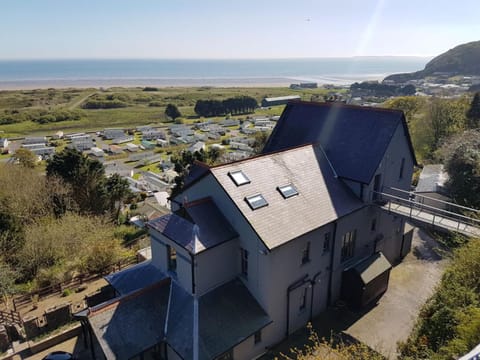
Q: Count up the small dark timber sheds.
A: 1